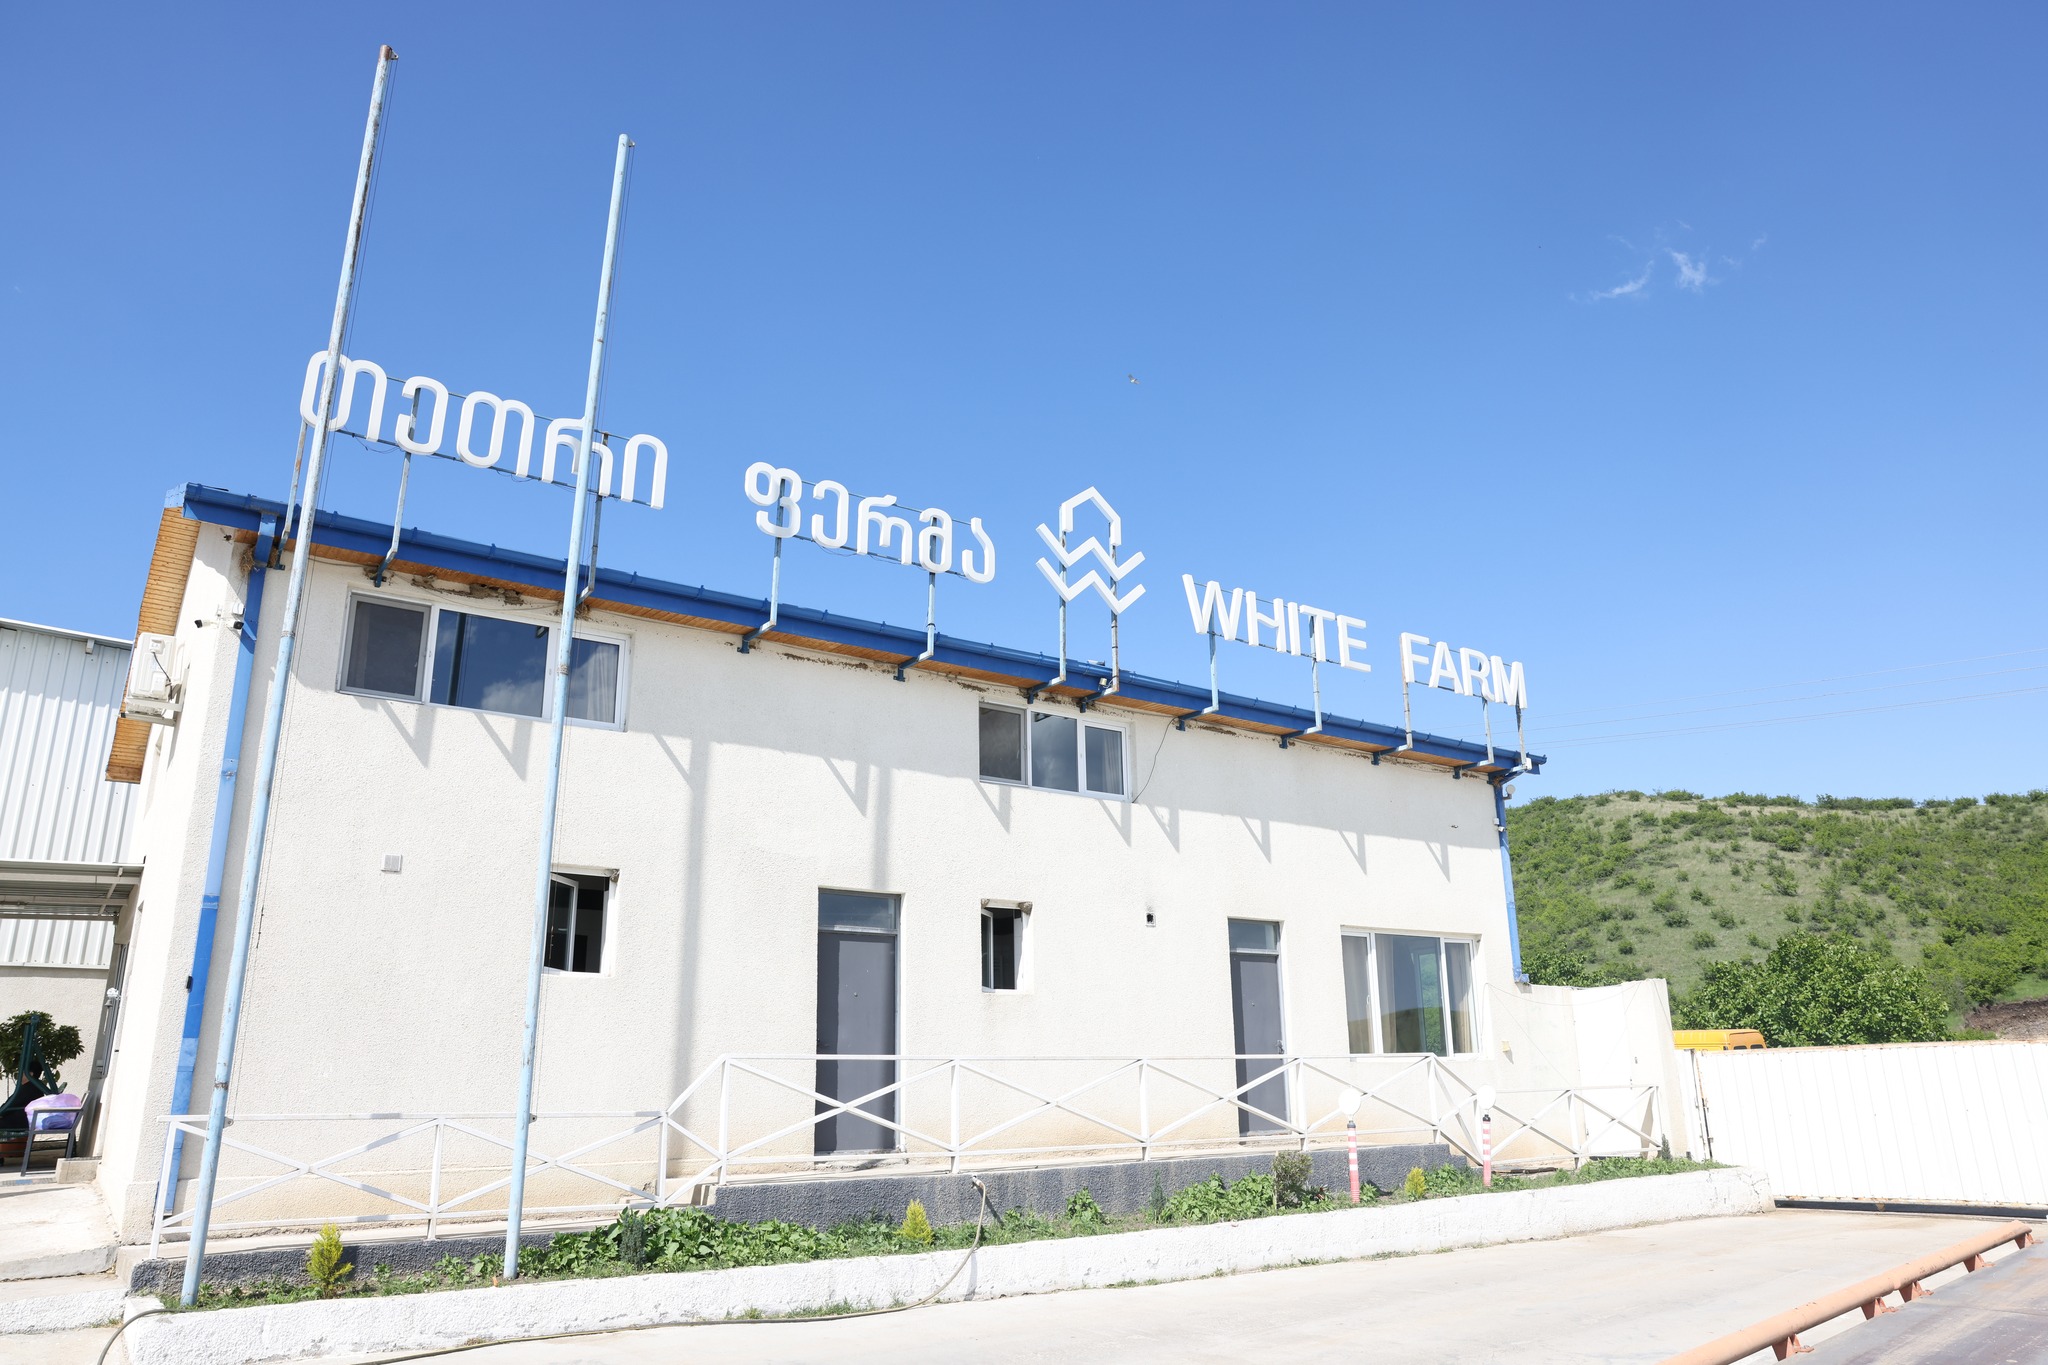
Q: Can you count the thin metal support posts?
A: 12